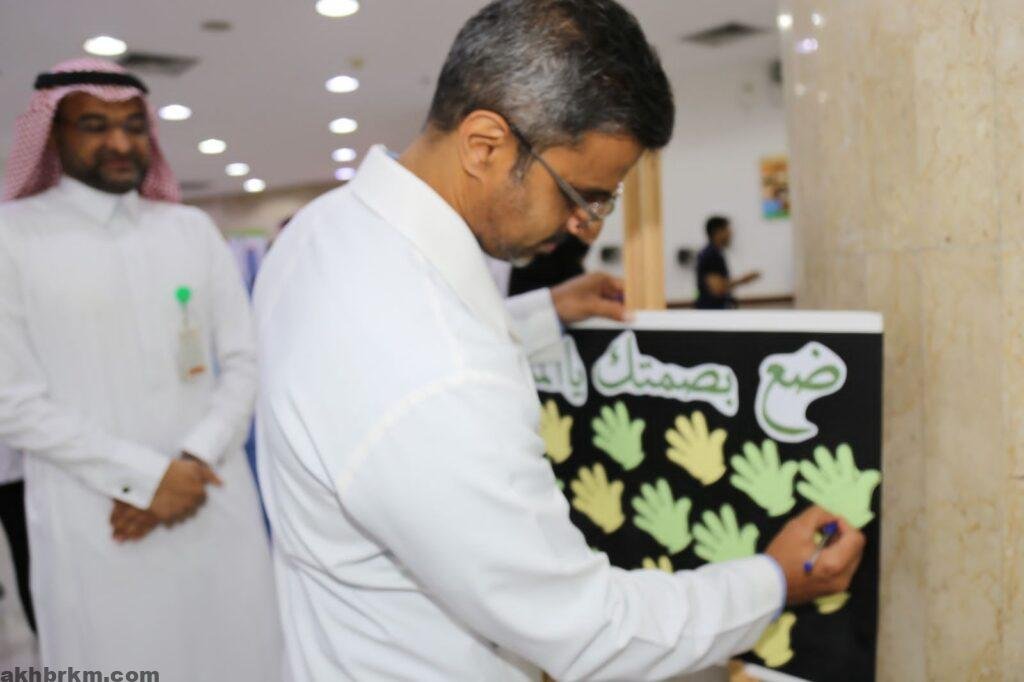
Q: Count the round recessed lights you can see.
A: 10